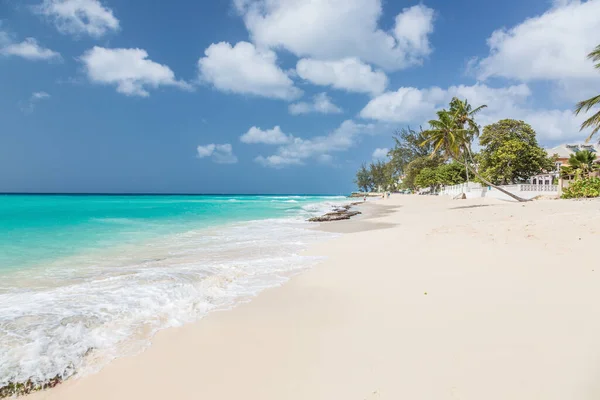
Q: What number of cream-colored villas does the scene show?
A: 1